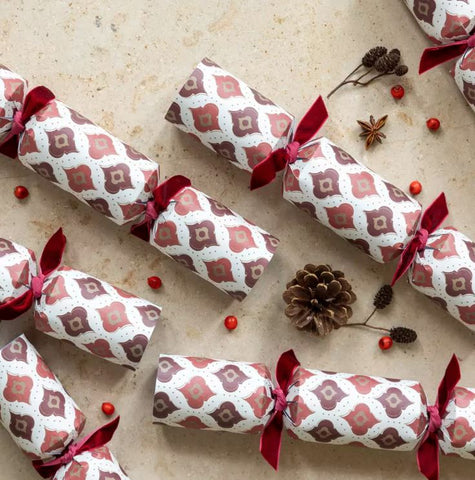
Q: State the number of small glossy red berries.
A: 8